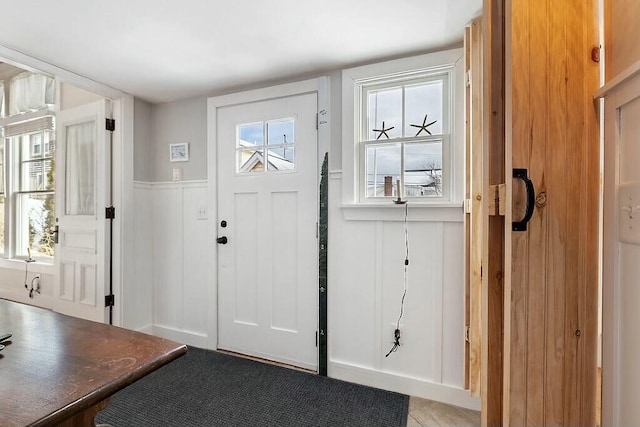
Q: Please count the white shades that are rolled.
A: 1